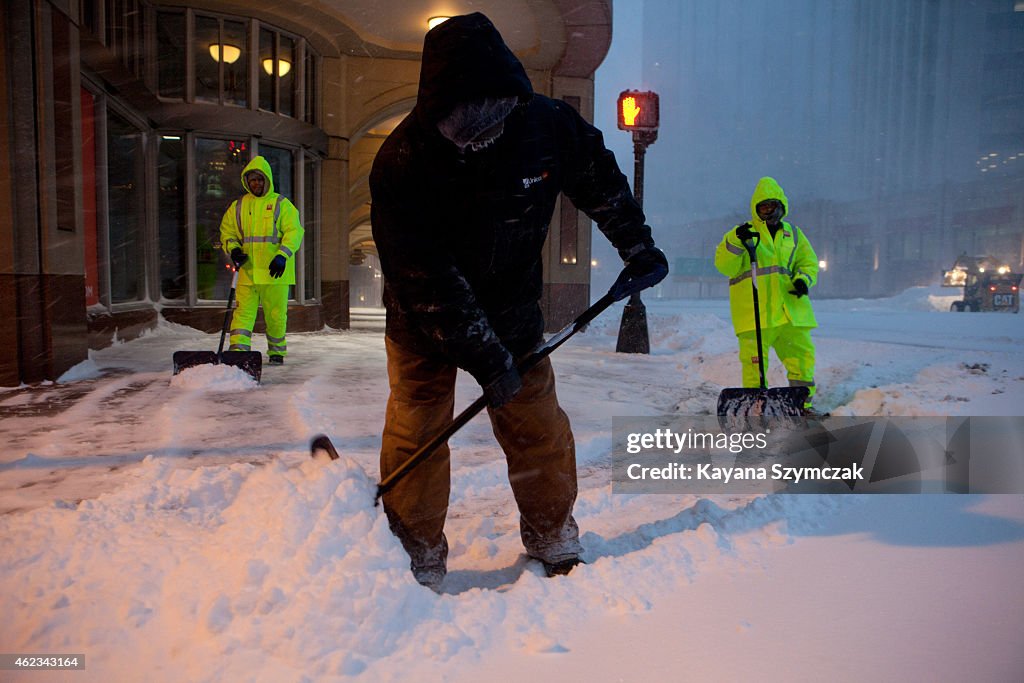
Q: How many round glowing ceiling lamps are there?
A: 3